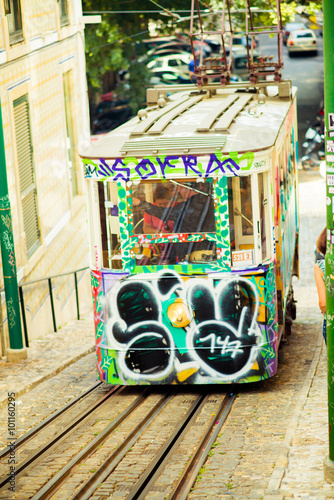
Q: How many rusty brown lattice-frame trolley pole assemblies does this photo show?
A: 2